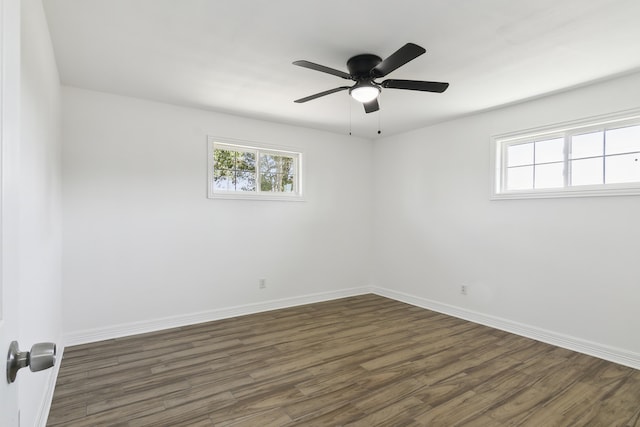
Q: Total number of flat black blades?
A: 5